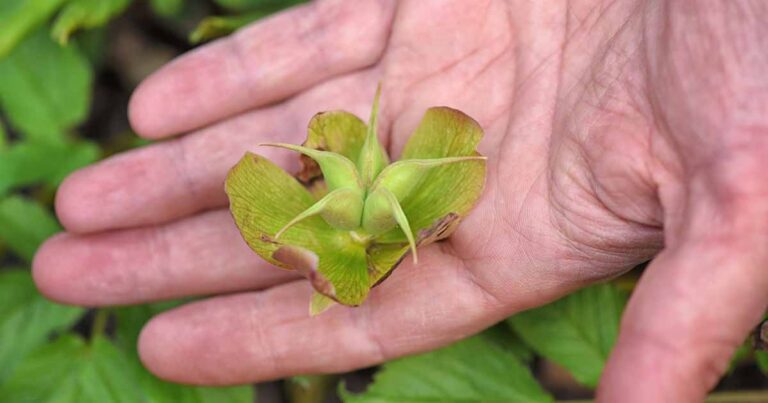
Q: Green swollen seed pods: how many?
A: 5